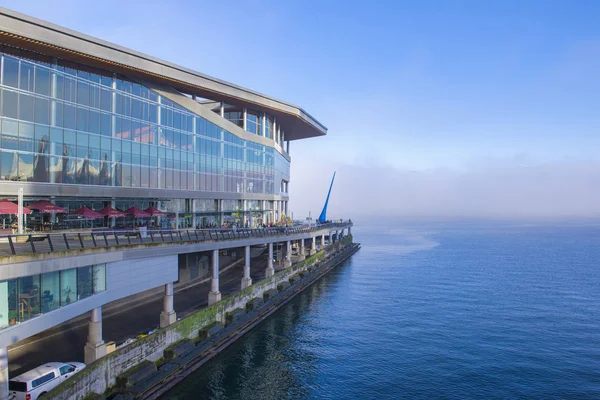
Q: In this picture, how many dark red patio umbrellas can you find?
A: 6